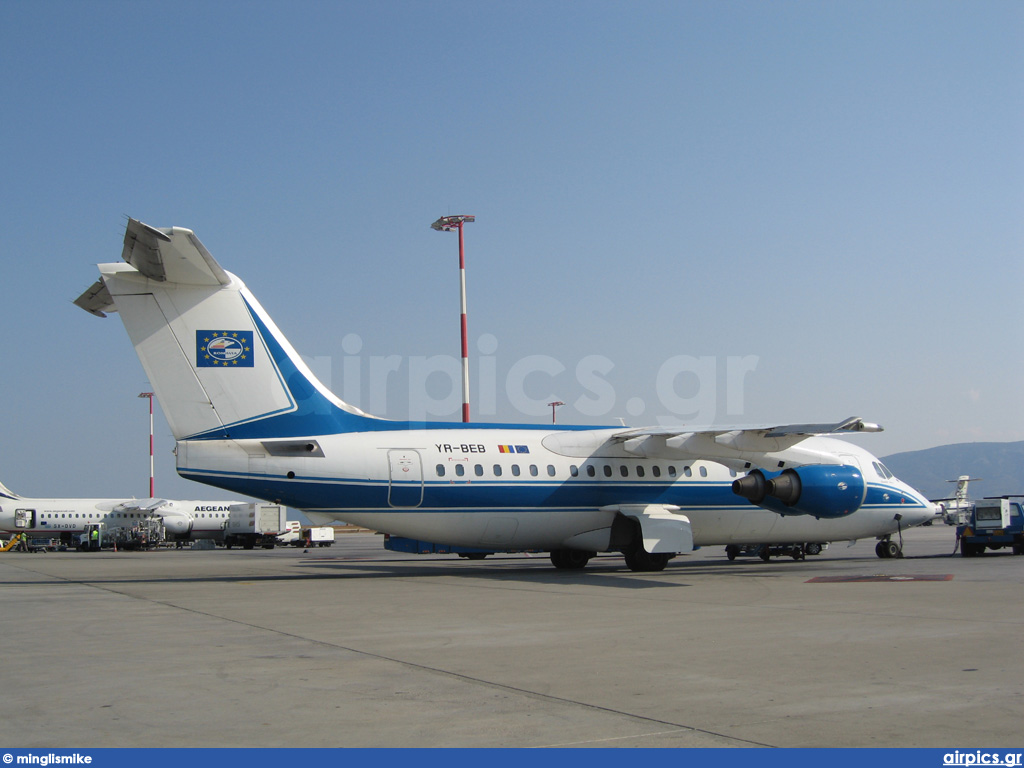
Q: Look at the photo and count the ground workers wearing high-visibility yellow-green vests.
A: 2